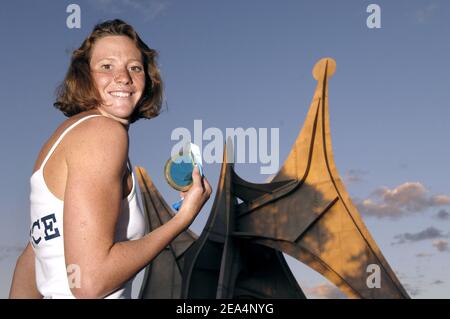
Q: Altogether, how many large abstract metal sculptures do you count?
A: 1